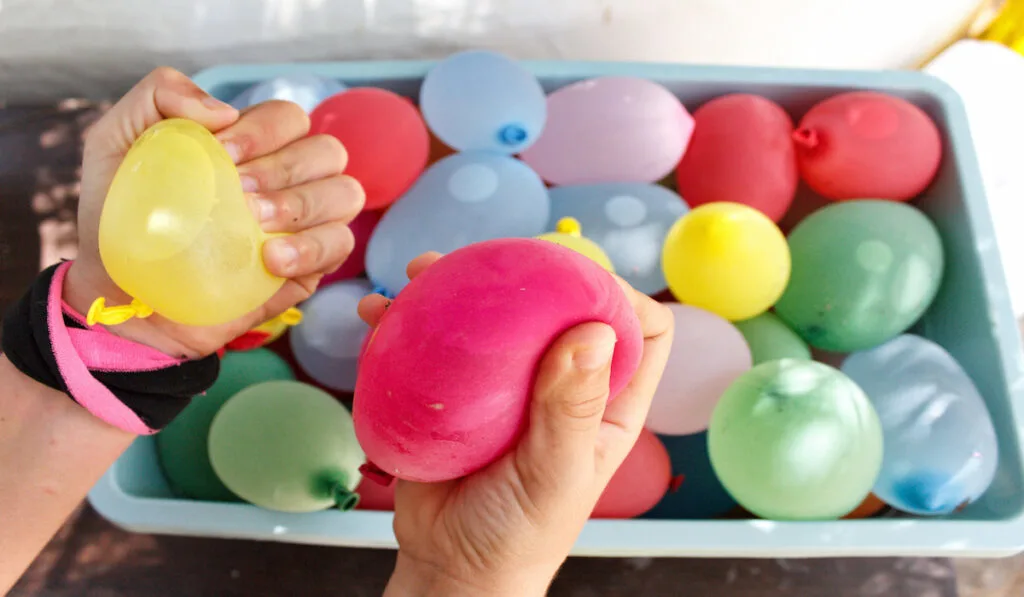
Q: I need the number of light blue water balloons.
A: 6